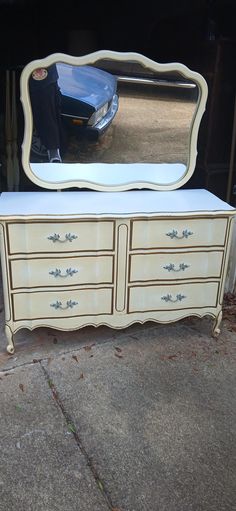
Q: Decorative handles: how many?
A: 6